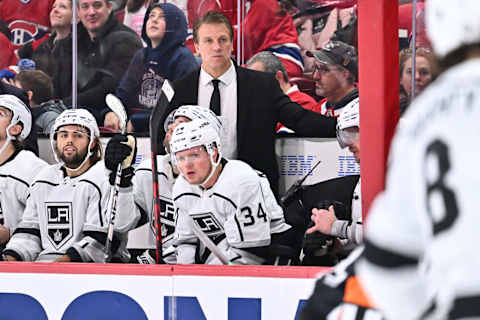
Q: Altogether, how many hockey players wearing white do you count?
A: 6